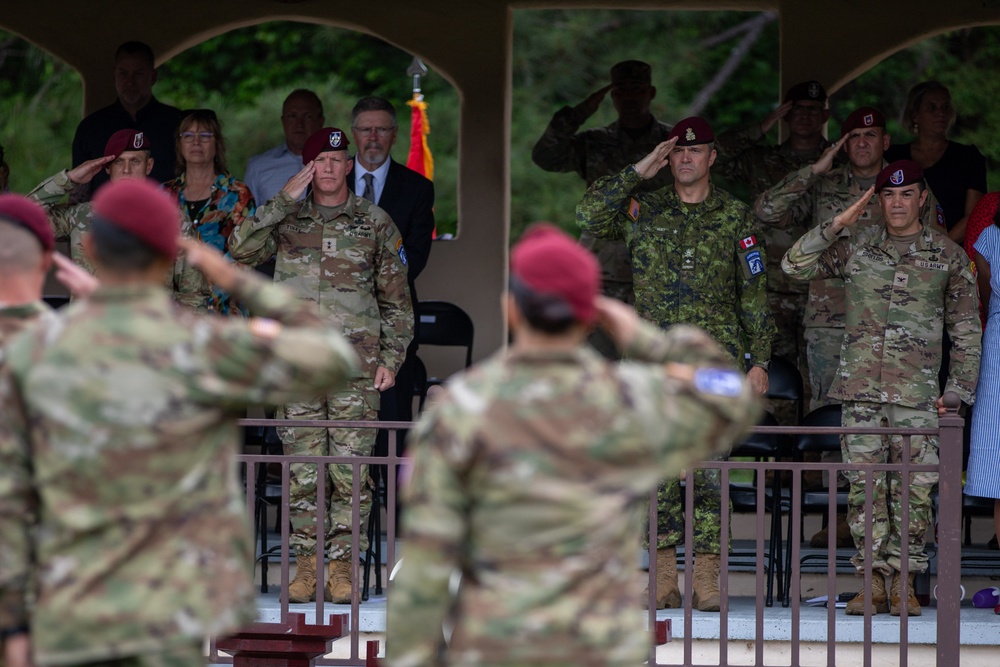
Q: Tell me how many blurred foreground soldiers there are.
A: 3